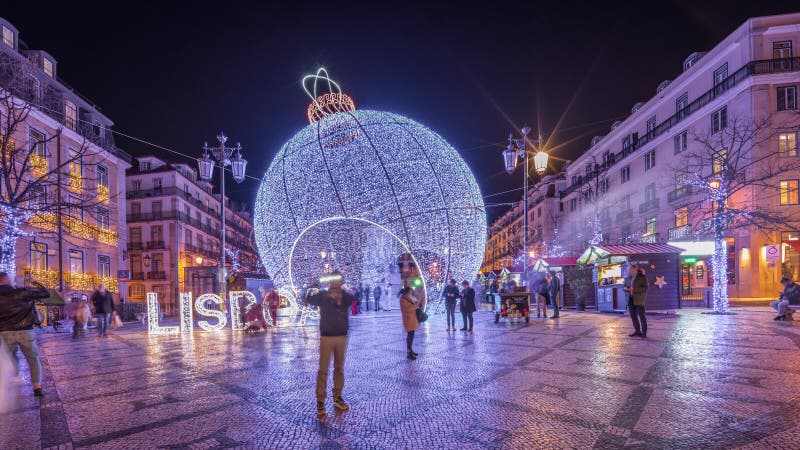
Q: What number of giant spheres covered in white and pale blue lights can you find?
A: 1